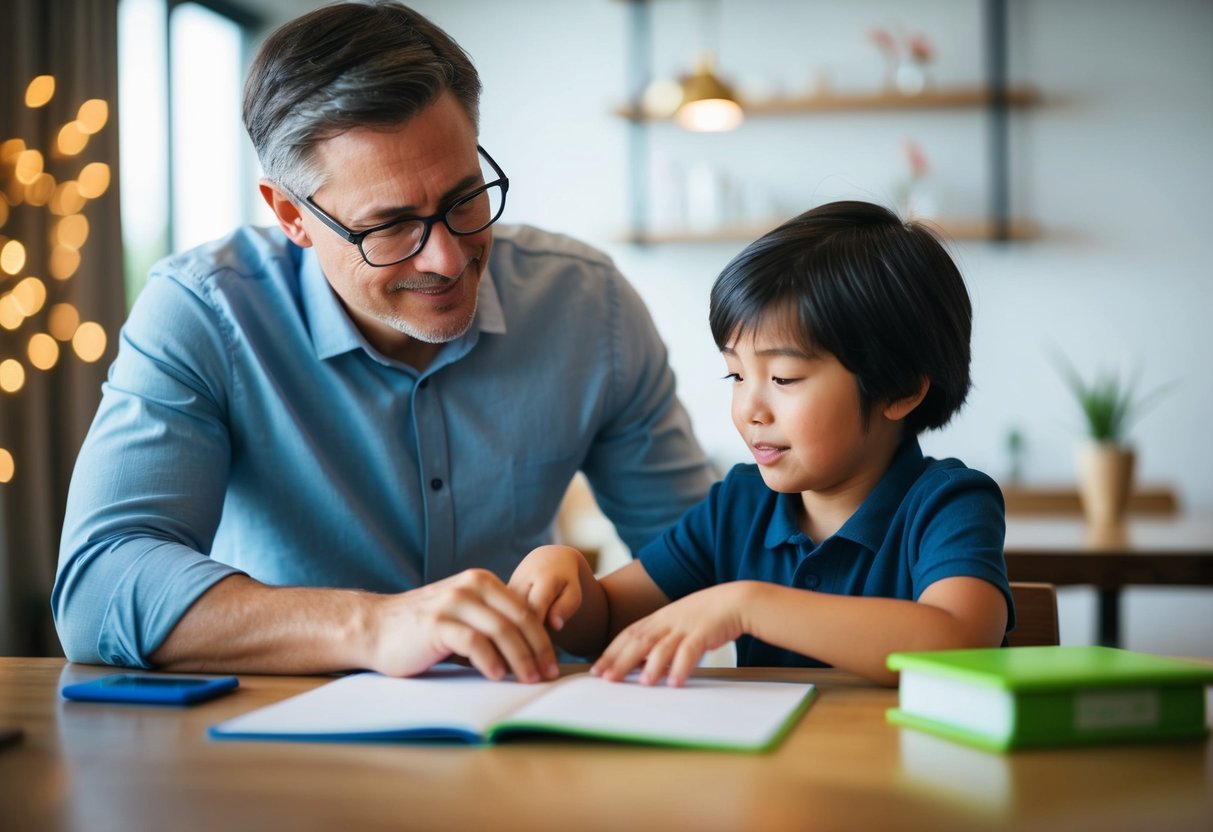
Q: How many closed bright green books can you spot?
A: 1